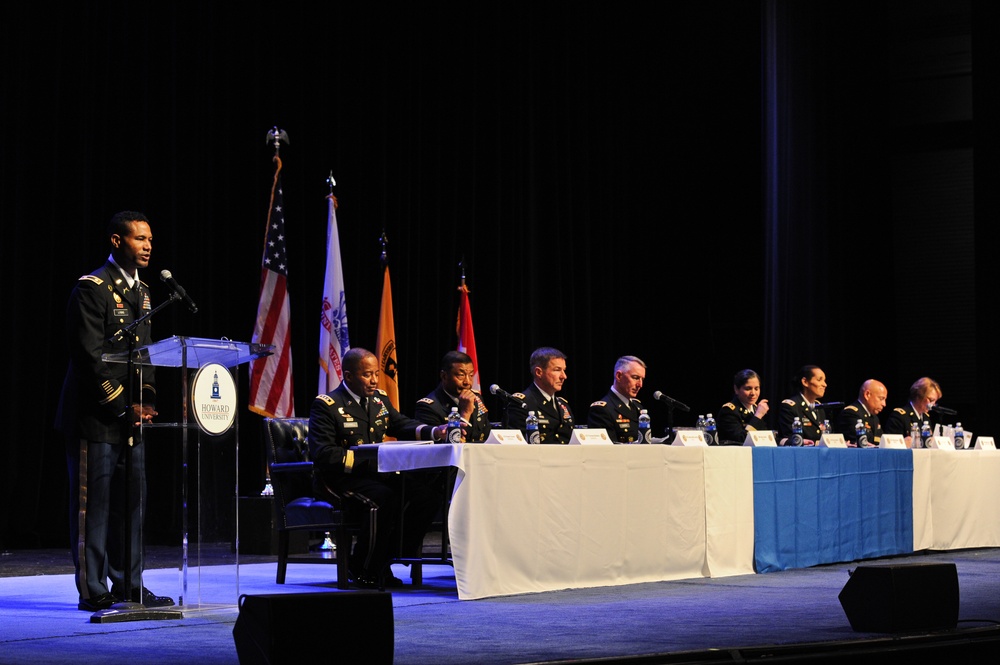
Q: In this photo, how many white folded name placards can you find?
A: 8